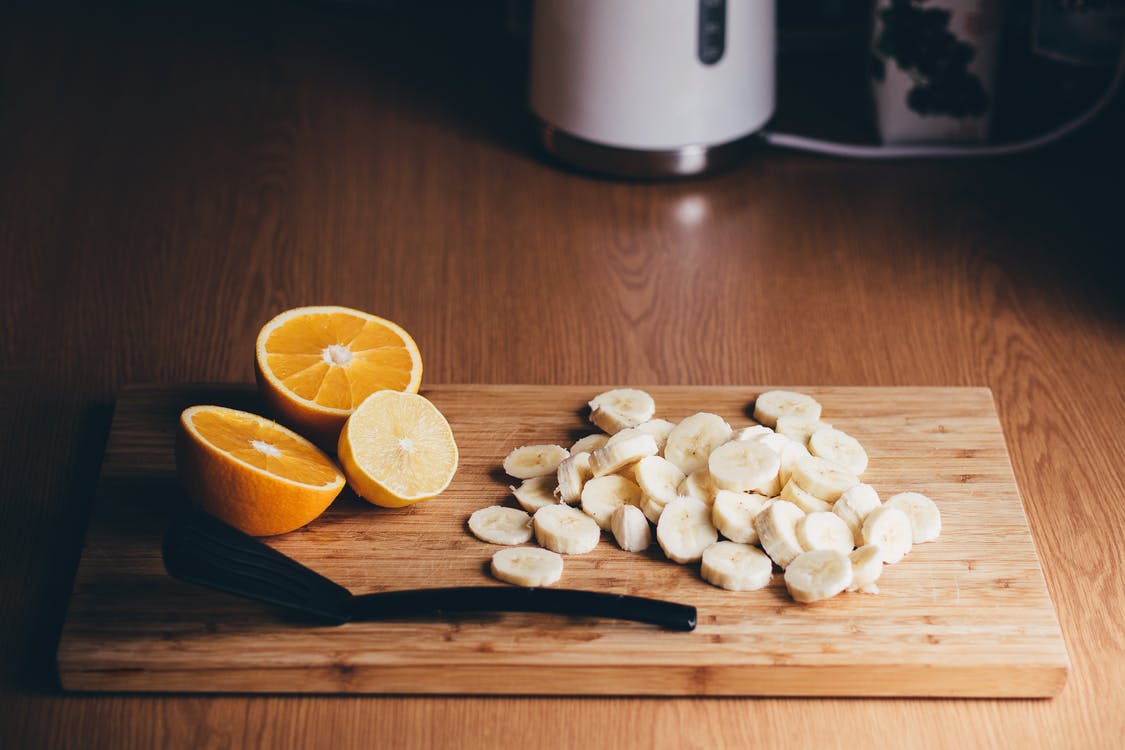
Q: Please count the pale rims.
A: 3